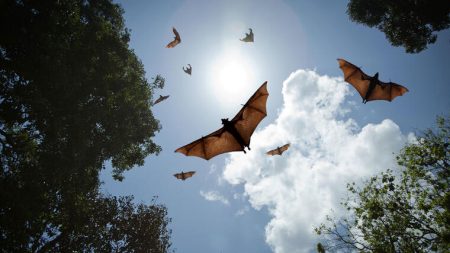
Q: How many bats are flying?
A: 8